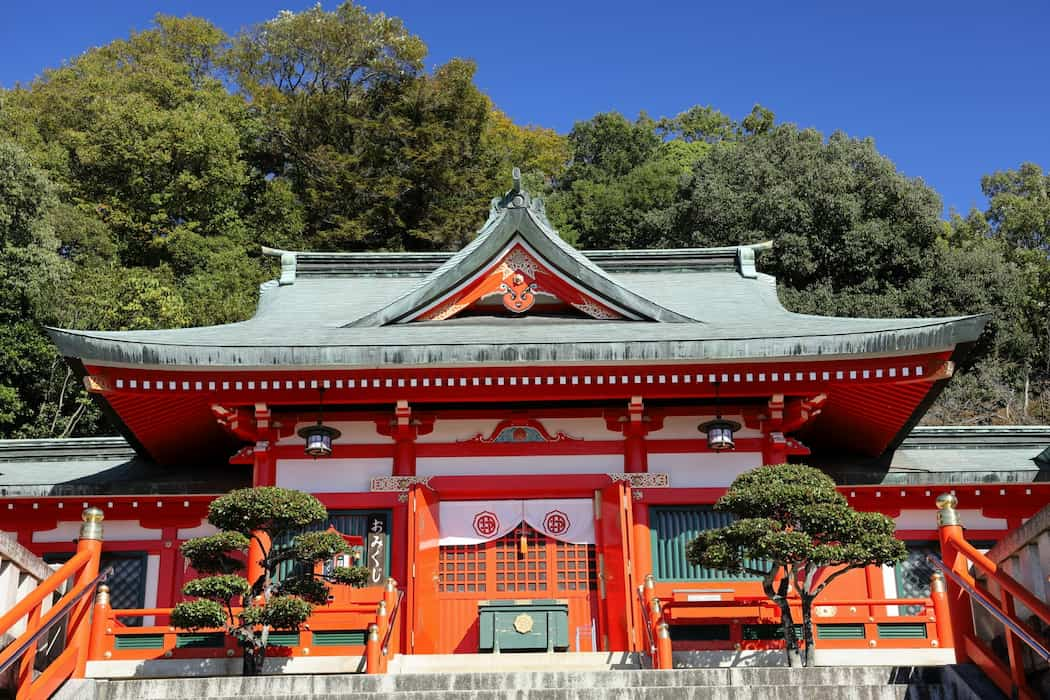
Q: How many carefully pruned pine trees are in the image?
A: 2